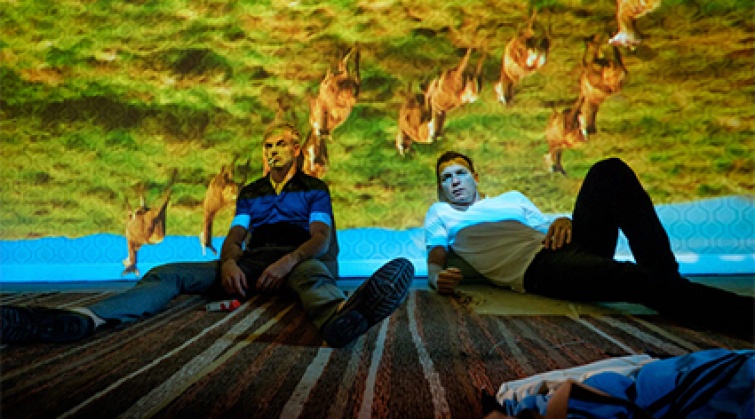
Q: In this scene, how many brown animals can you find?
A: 10